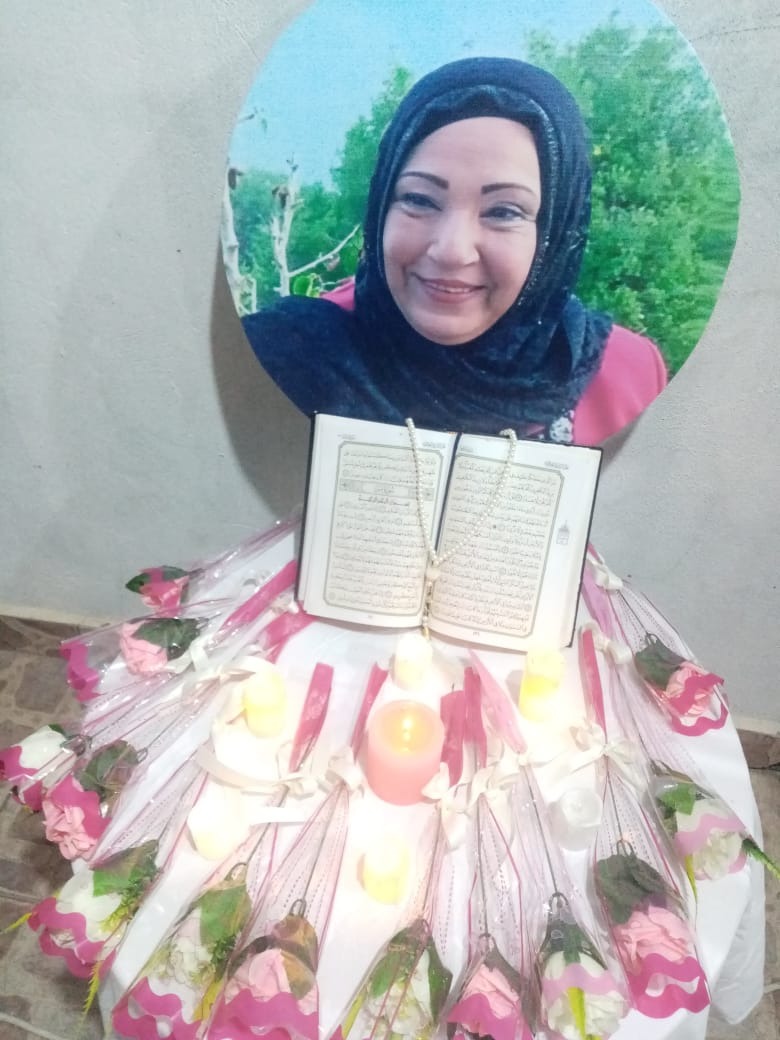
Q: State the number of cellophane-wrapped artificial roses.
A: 13